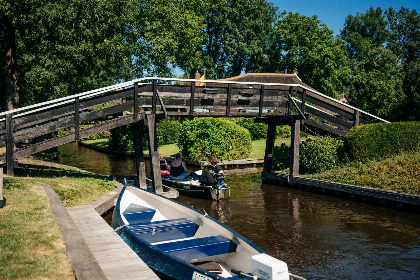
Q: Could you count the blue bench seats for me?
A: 3